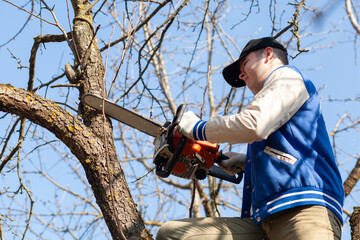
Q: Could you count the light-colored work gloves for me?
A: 2